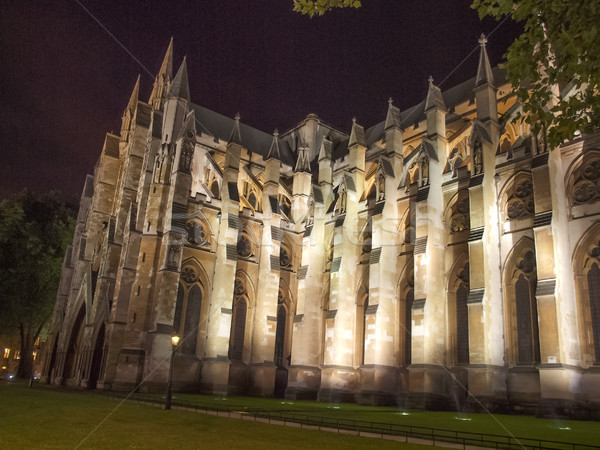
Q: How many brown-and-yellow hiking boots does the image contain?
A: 0